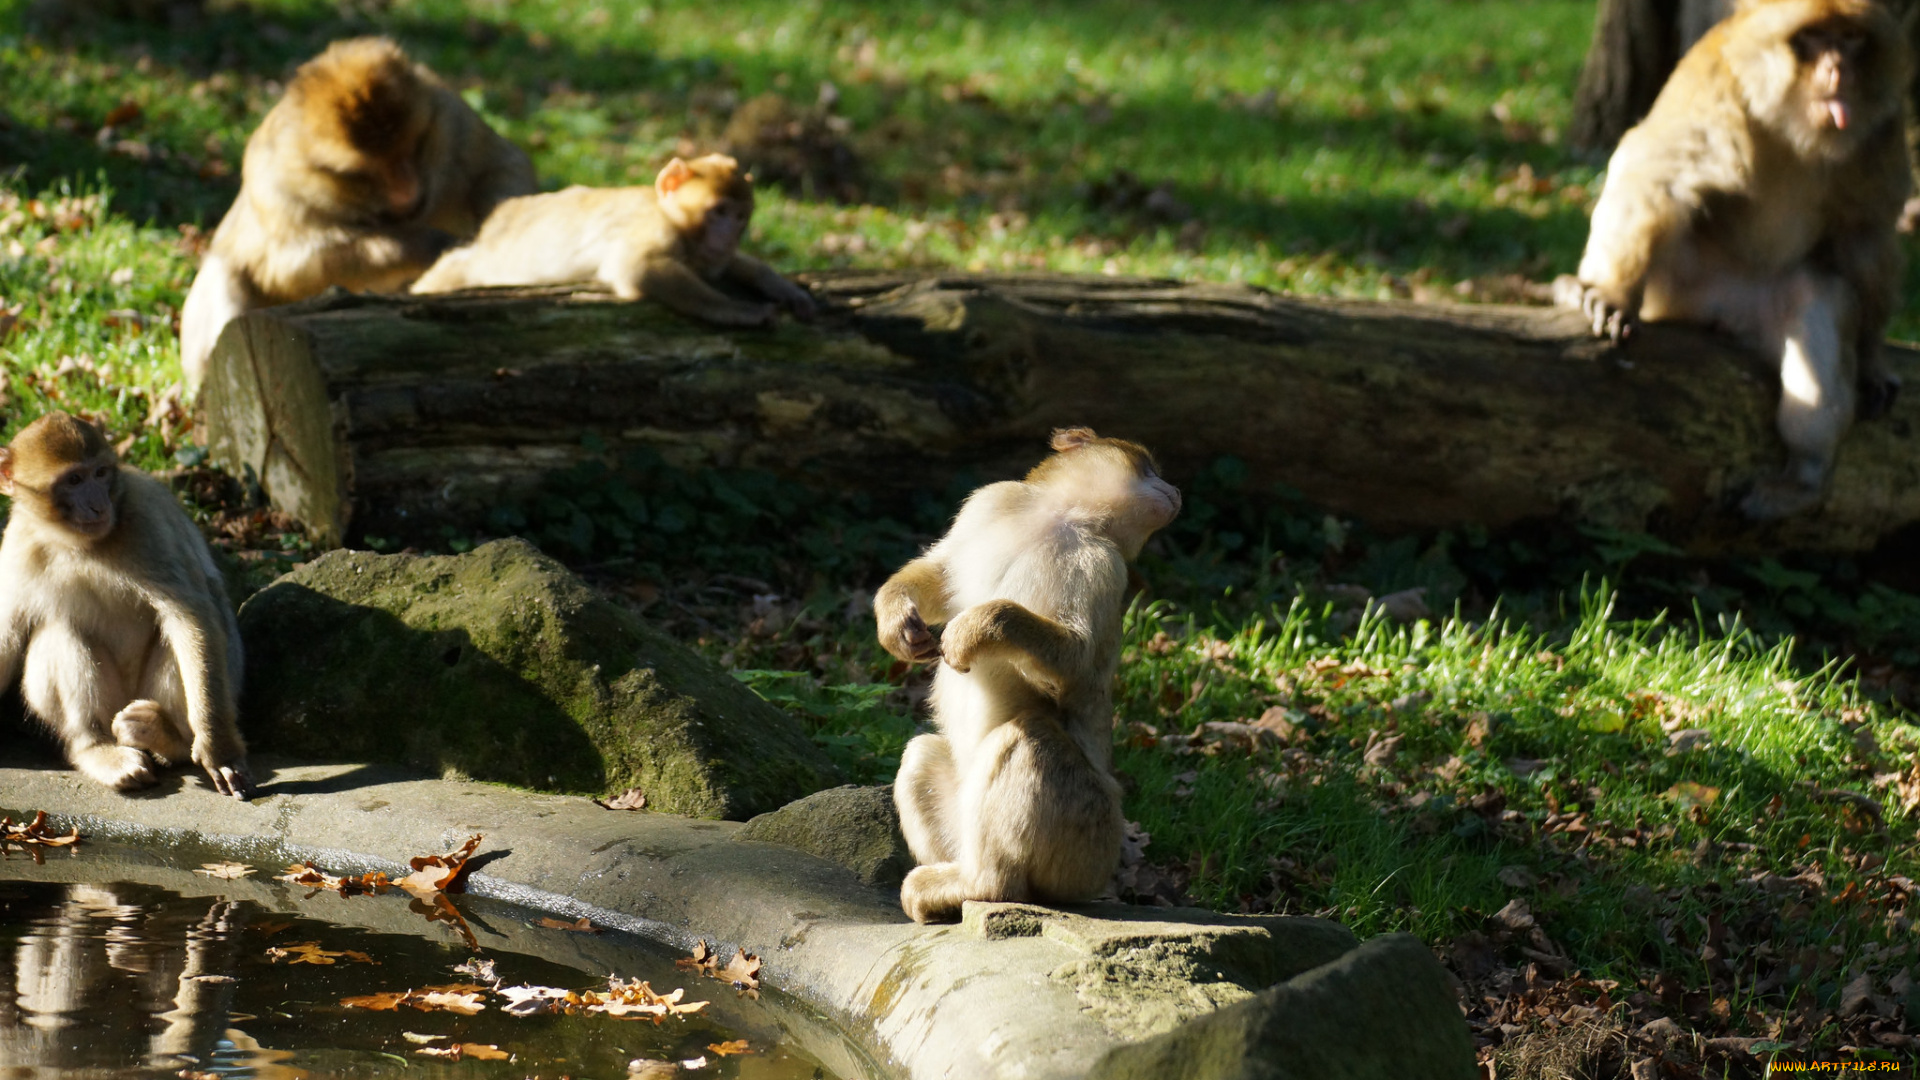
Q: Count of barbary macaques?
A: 5